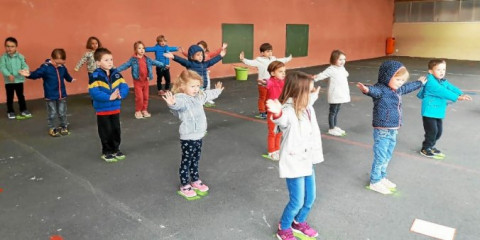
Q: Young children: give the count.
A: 15